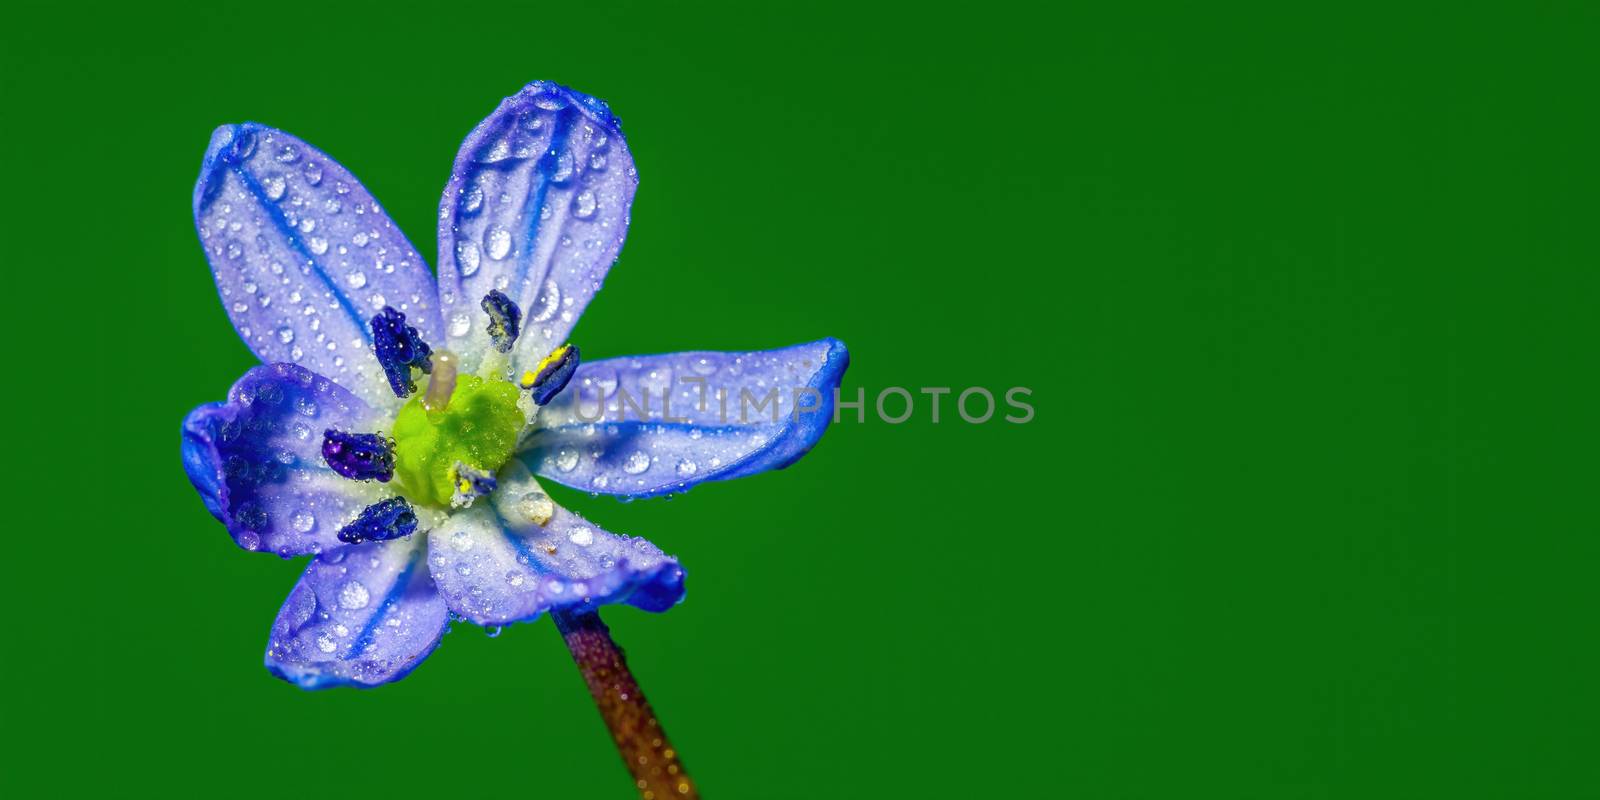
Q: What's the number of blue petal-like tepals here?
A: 6